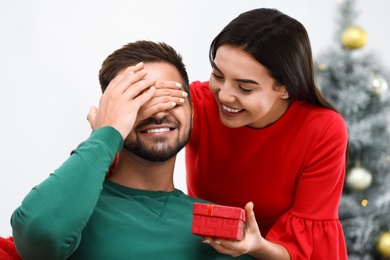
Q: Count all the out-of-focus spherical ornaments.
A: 4